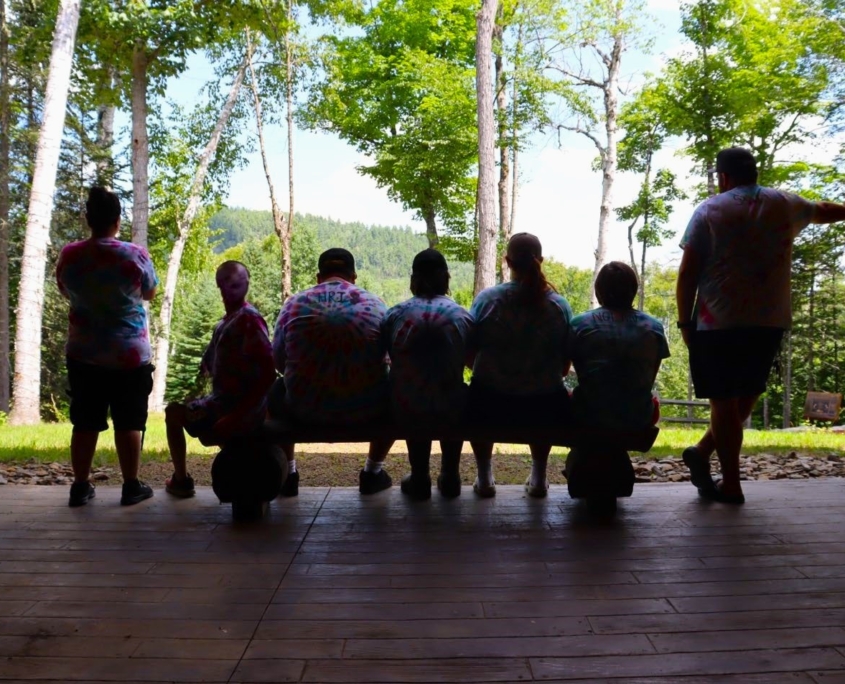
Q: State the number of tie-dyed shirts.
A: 7